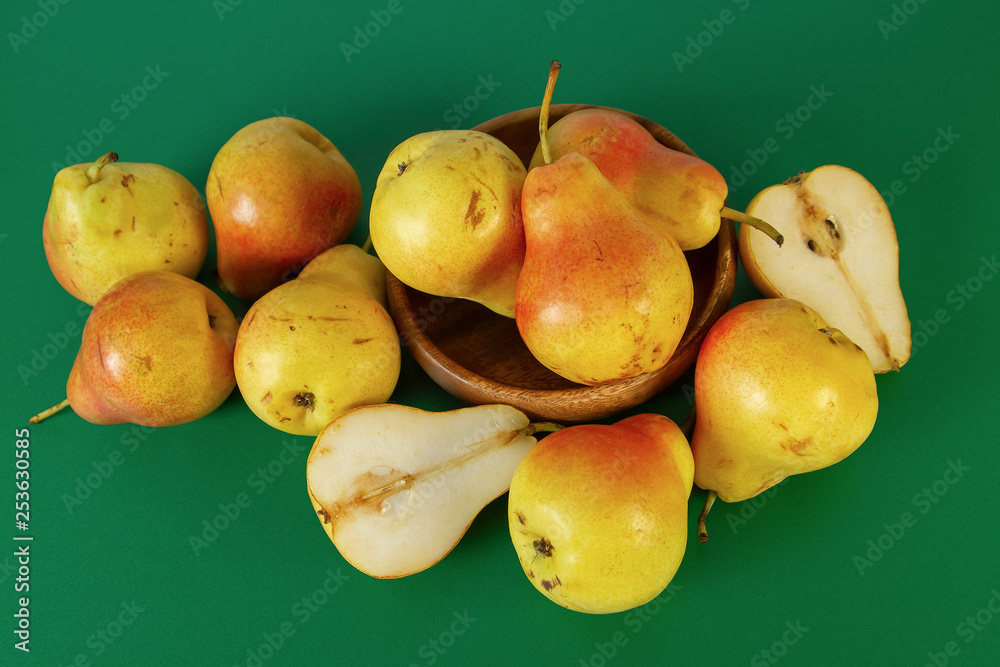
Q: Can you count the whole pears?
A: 9